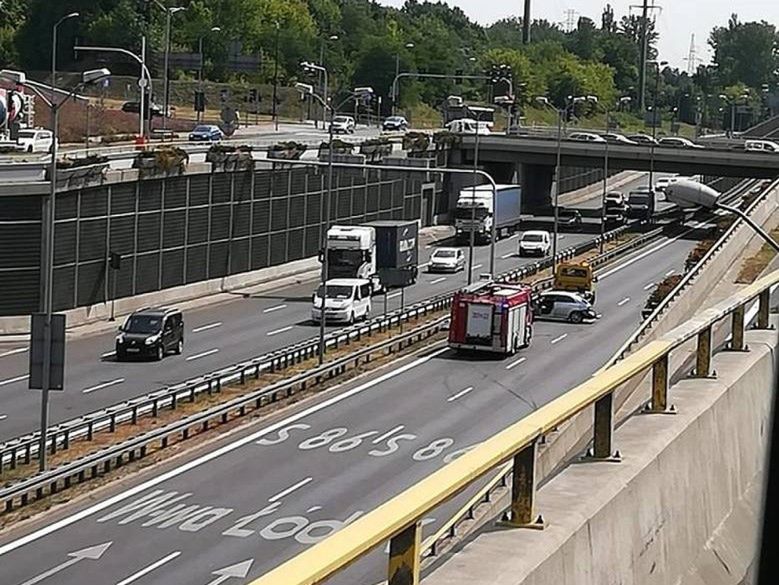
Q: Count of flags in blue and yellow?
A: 0